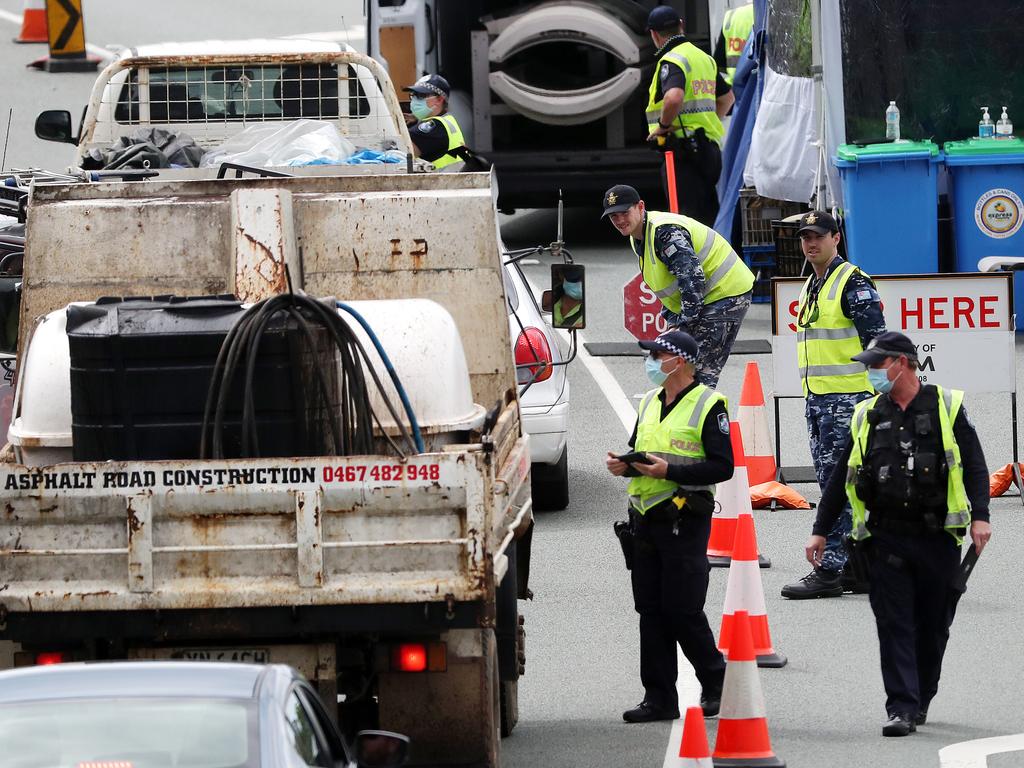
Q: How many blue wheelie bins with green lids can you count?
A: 2